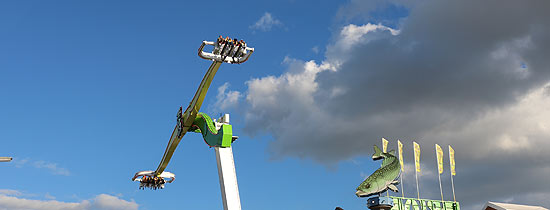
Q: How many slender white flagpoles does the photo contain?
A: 5